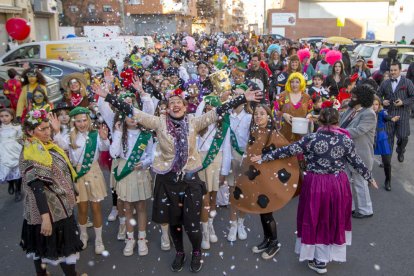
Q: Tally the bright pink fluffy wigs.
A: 3